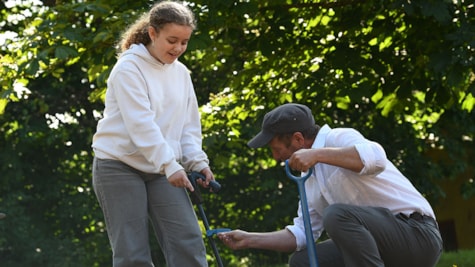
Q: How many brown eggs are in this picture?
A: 0